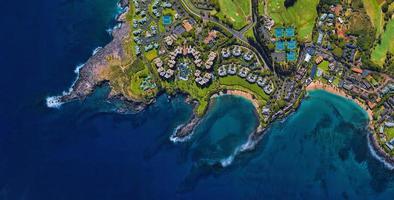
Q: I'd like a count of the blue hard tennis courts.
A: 6